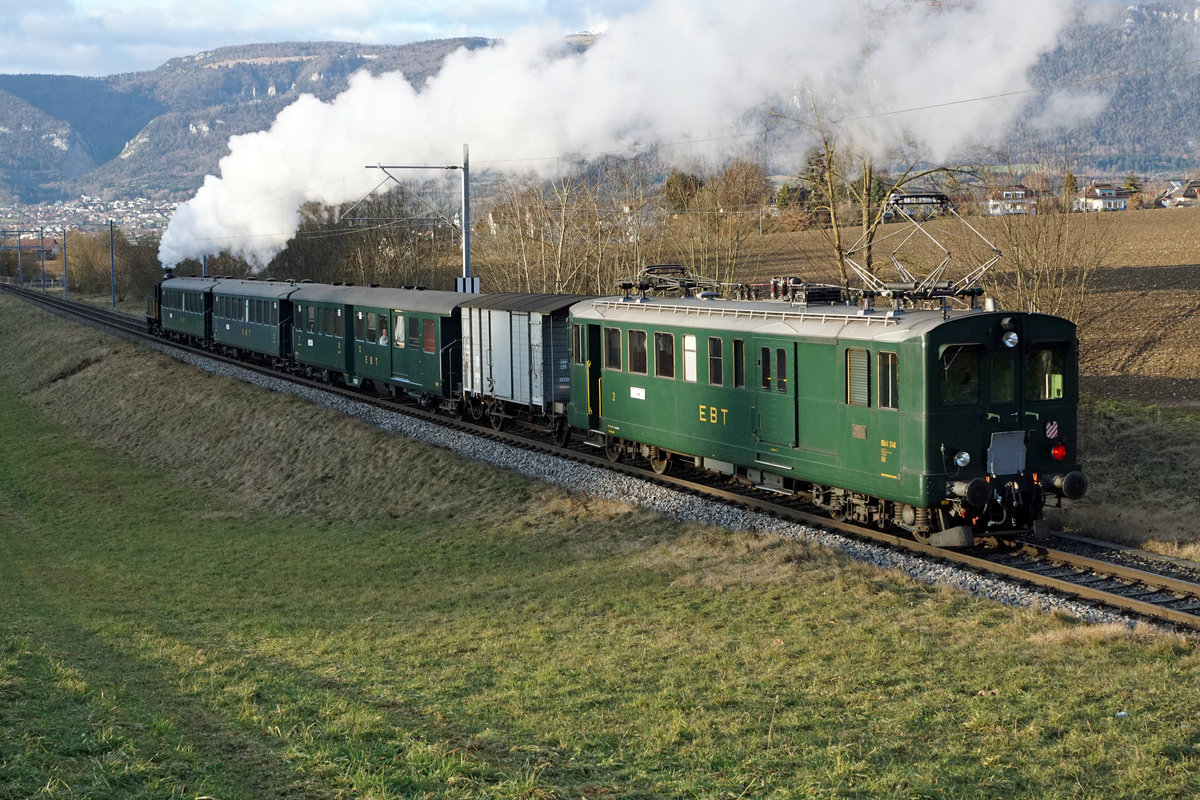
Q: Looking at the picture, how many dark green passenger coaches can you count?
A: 3